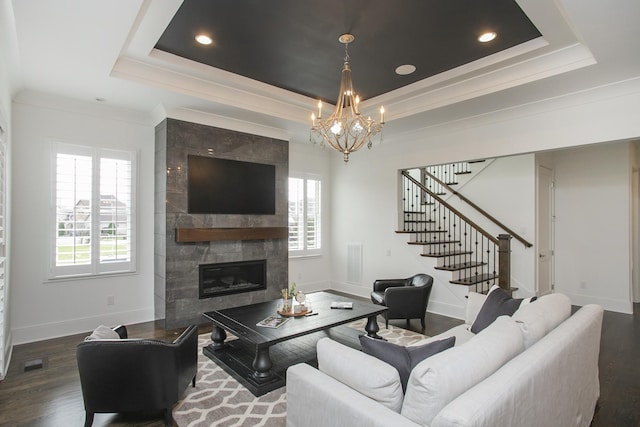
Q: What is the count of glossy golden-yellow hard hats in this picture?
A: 0